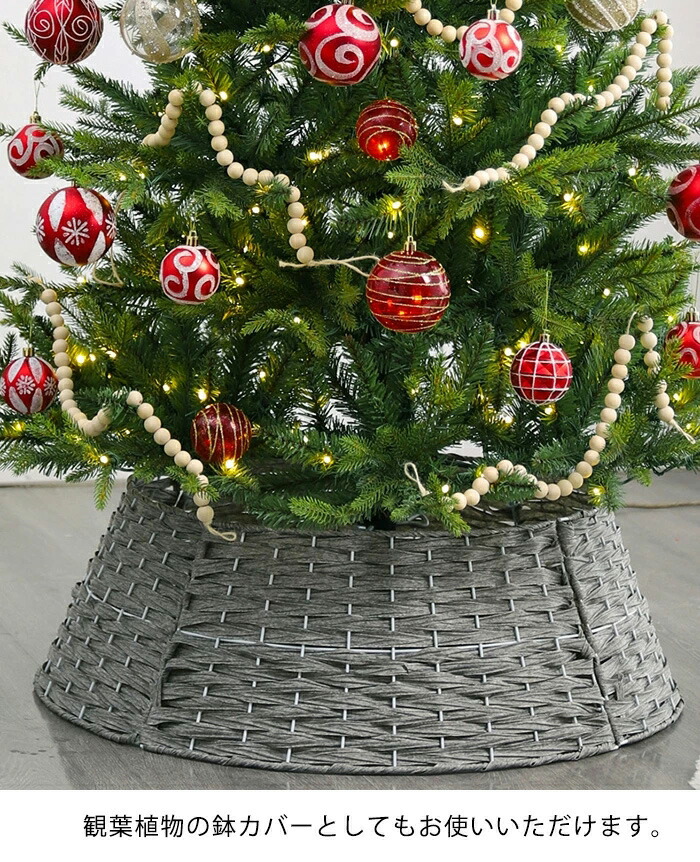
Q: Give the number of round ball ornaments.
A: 15